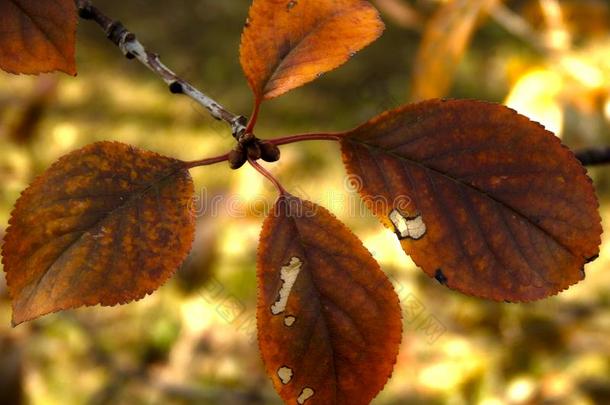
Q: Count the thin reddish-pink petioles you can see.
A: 4